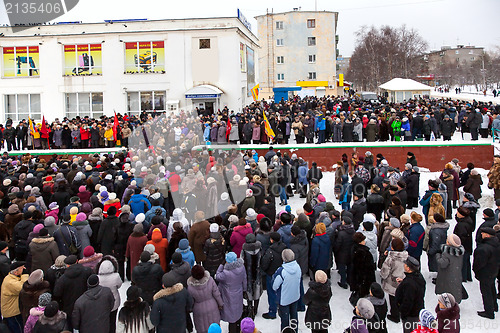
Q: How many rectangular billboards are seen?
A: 3